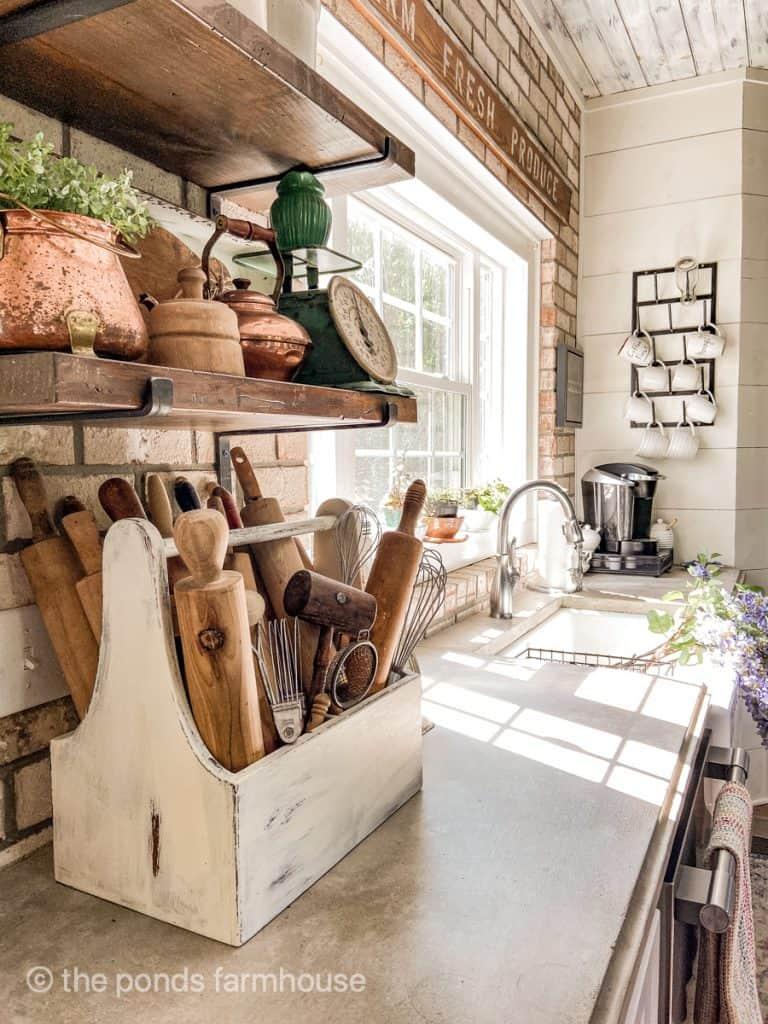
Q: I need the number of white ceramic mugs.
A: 8